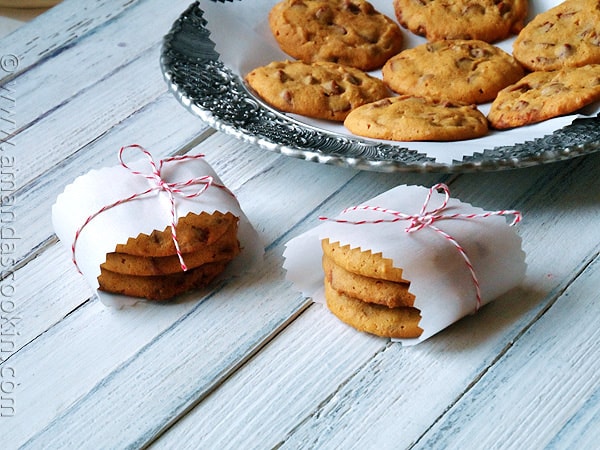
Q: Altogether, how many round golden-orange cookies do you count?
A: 13